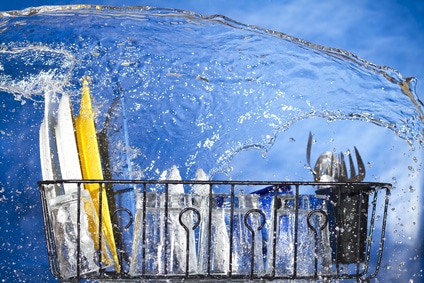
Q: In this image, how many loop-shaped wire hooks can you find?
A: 4